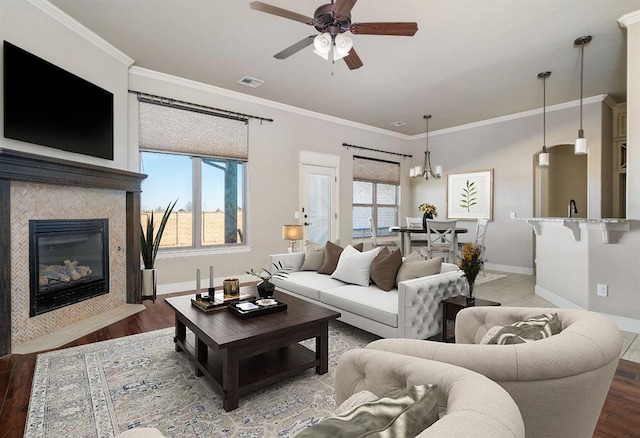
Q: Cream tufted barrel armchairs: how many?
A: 2